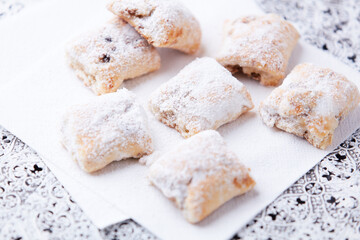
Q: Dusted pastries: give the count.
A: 7